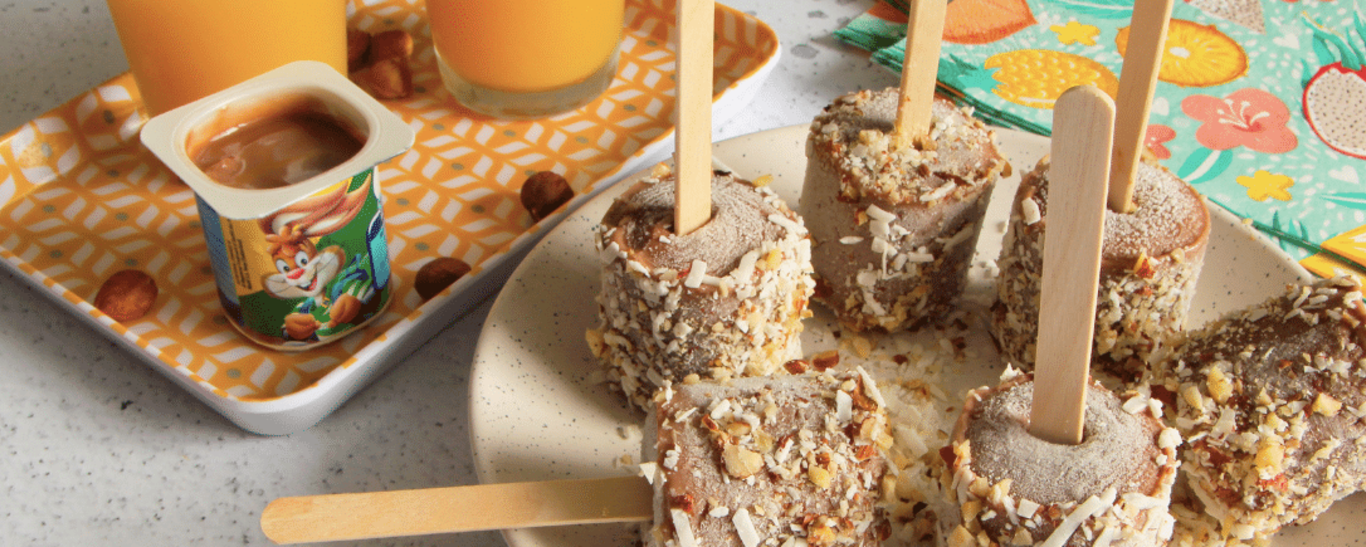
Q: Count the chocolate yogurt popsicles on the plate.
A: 6